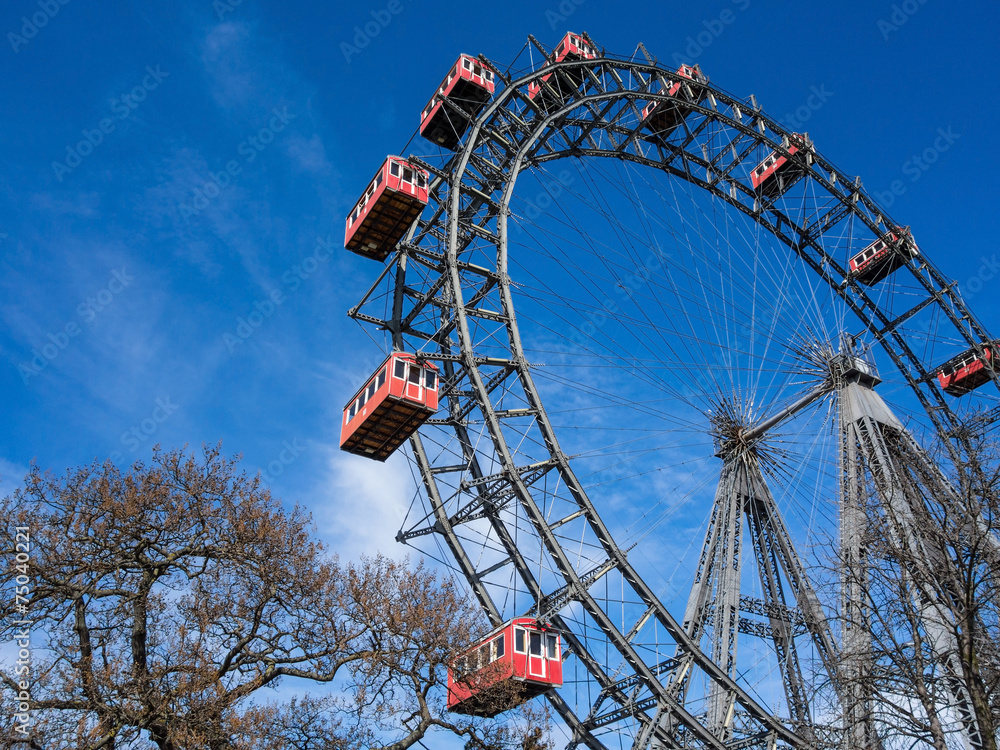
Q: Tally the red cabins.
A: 9